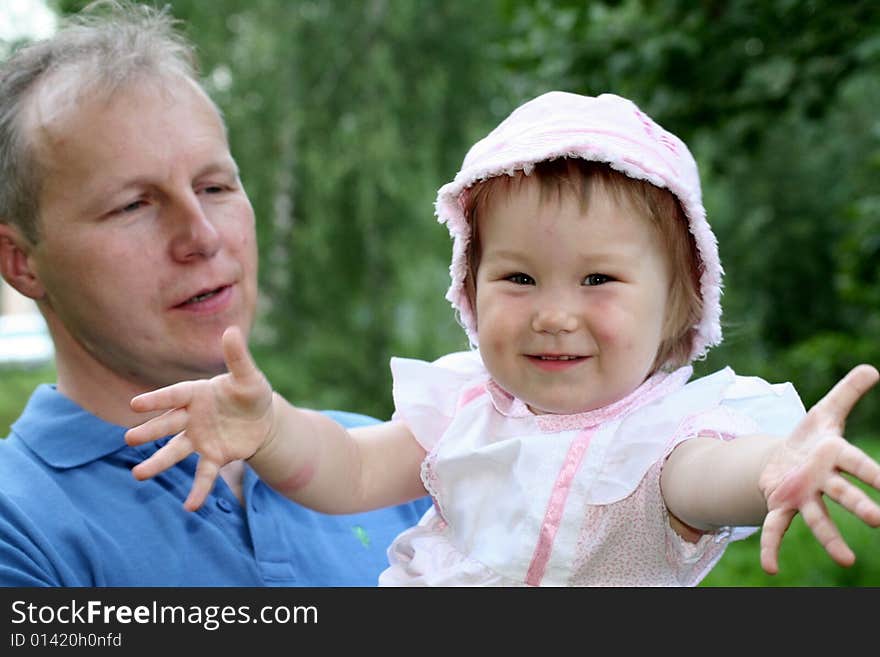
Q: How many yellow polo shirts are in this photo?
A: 0